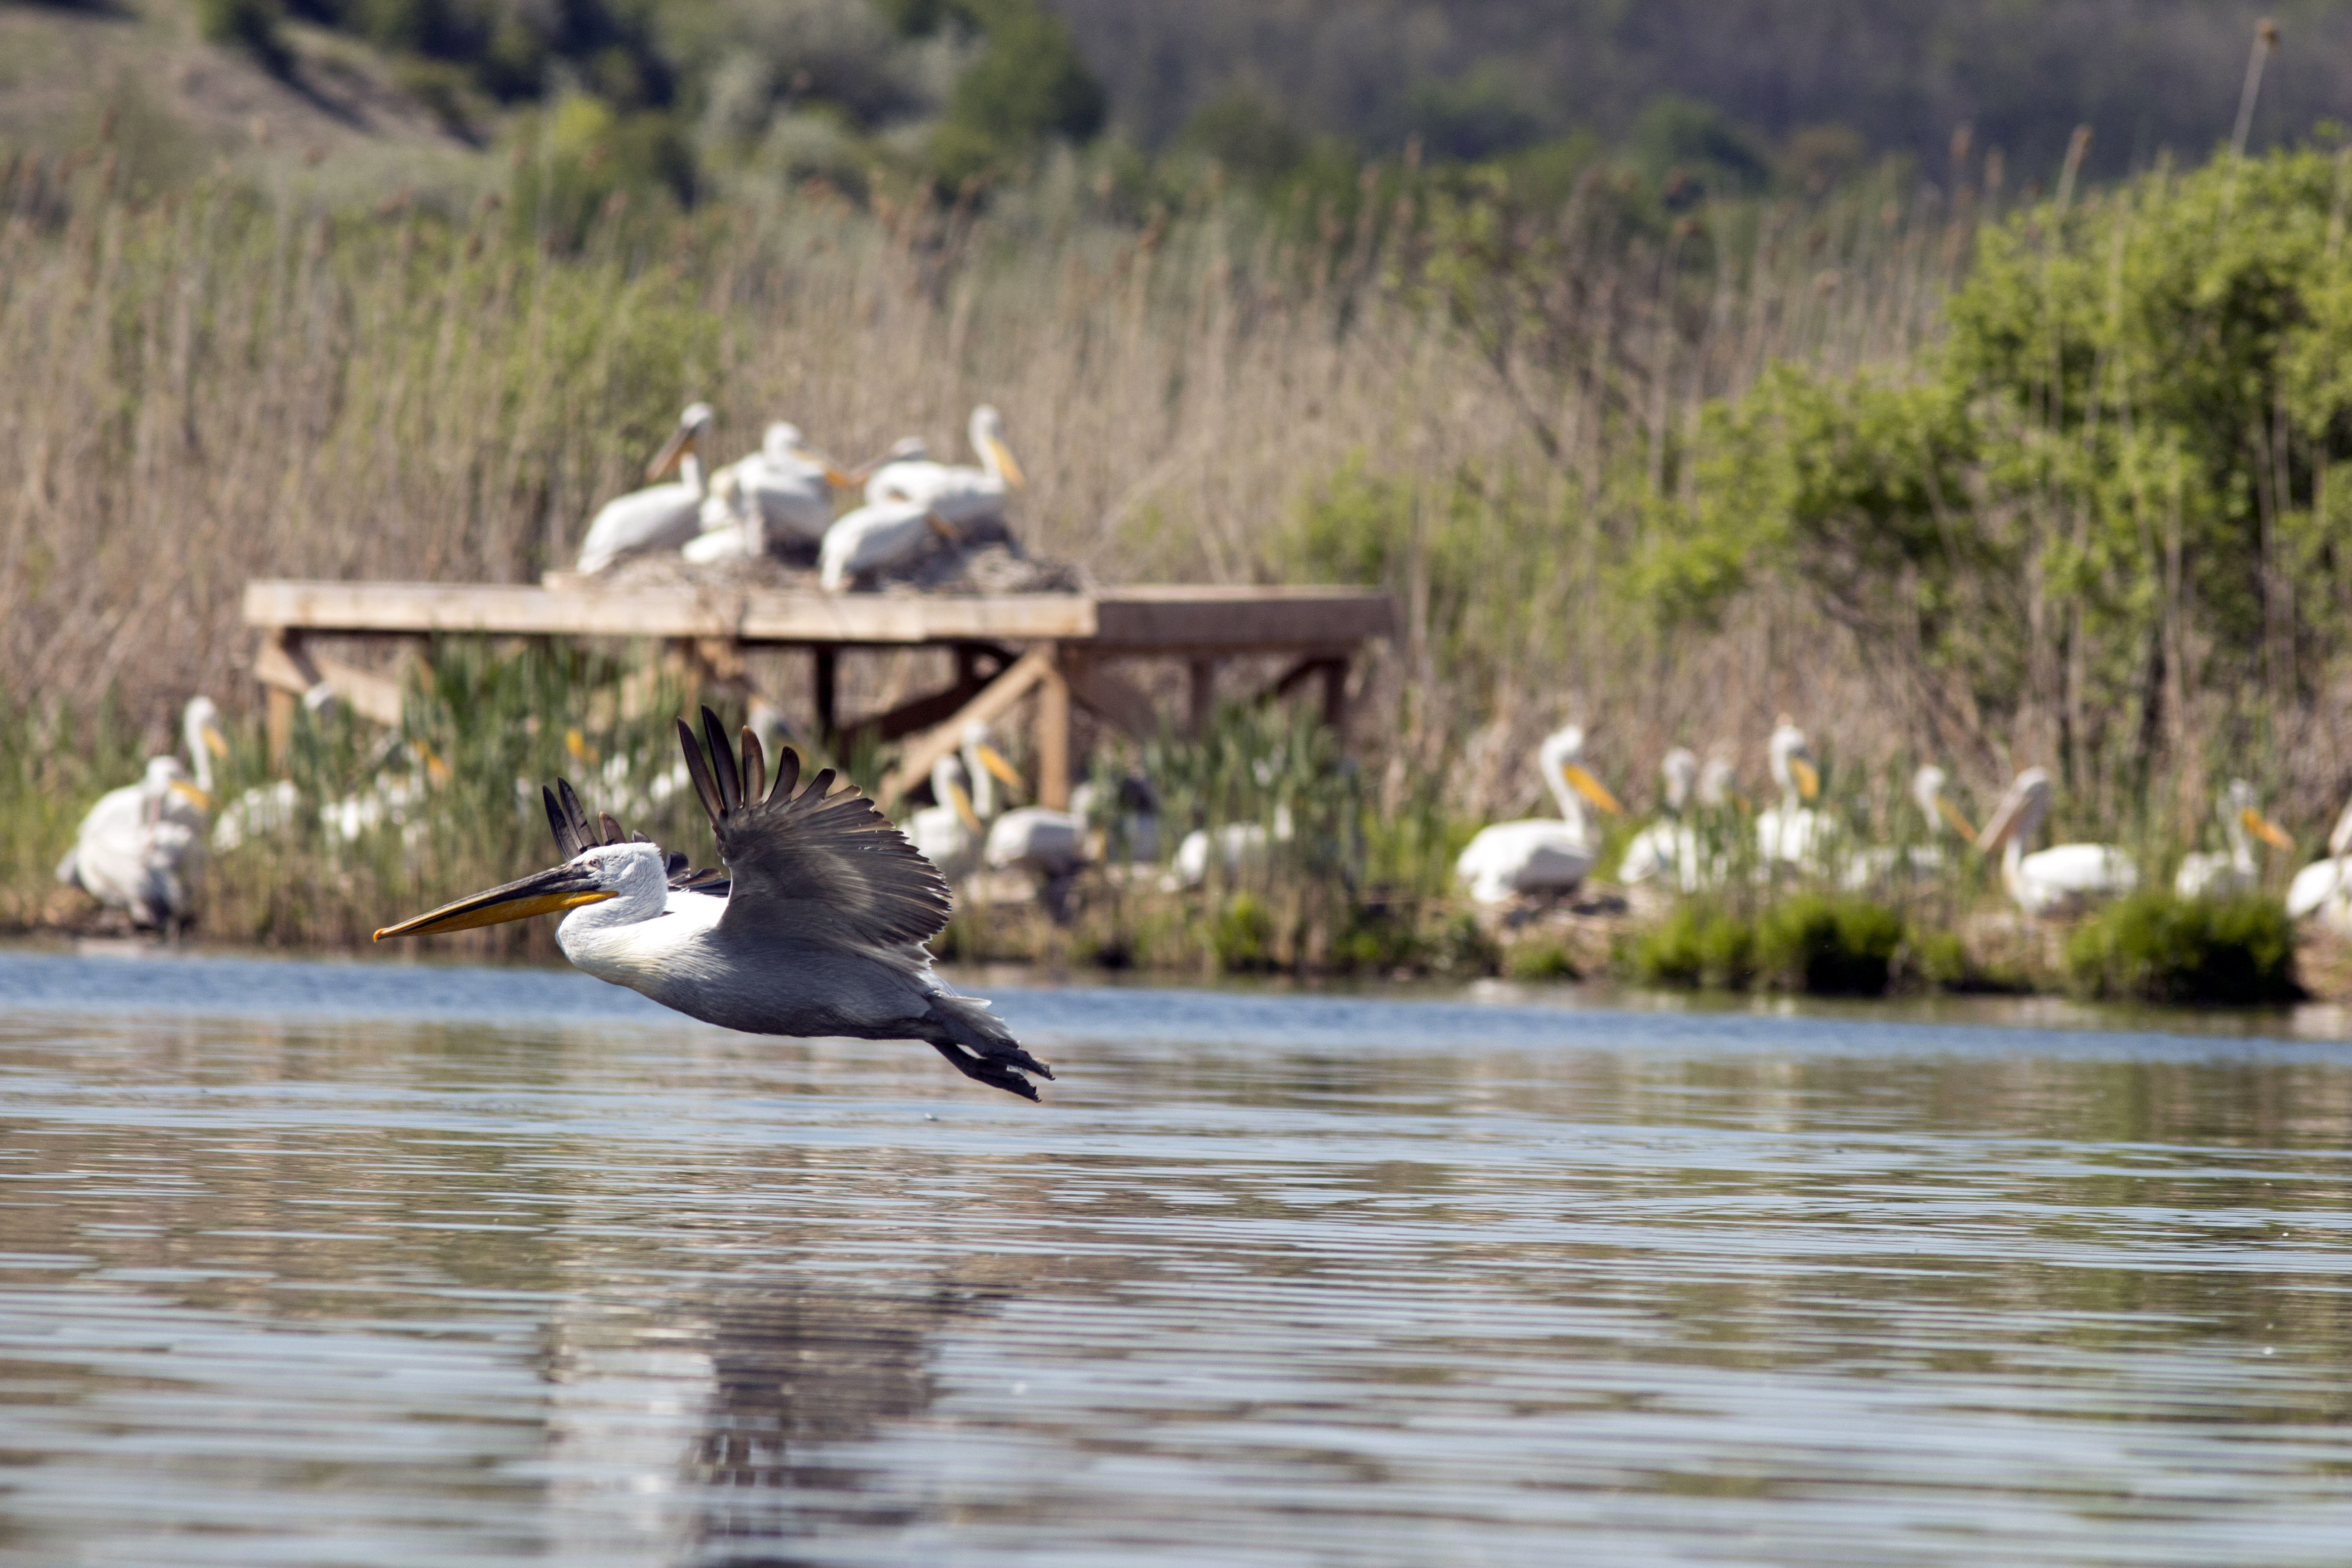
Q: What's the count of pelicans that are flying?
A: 1